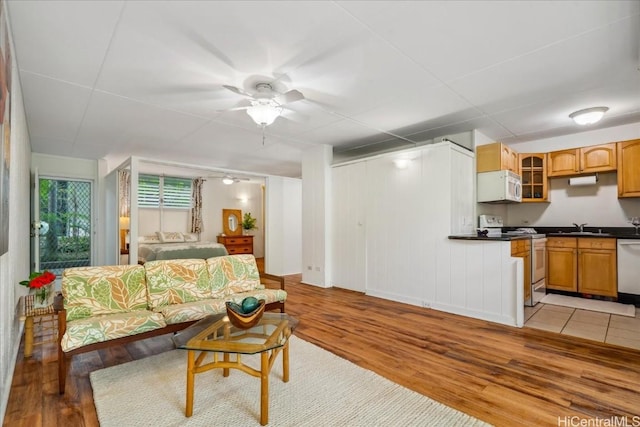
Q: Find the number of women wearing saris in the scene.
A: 0